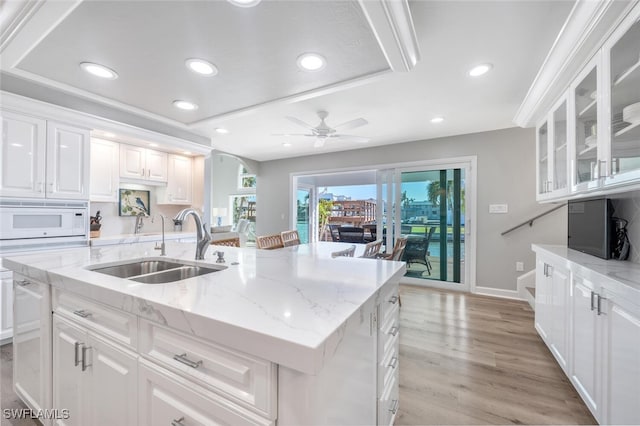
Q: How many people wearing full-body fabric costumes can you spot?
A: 0